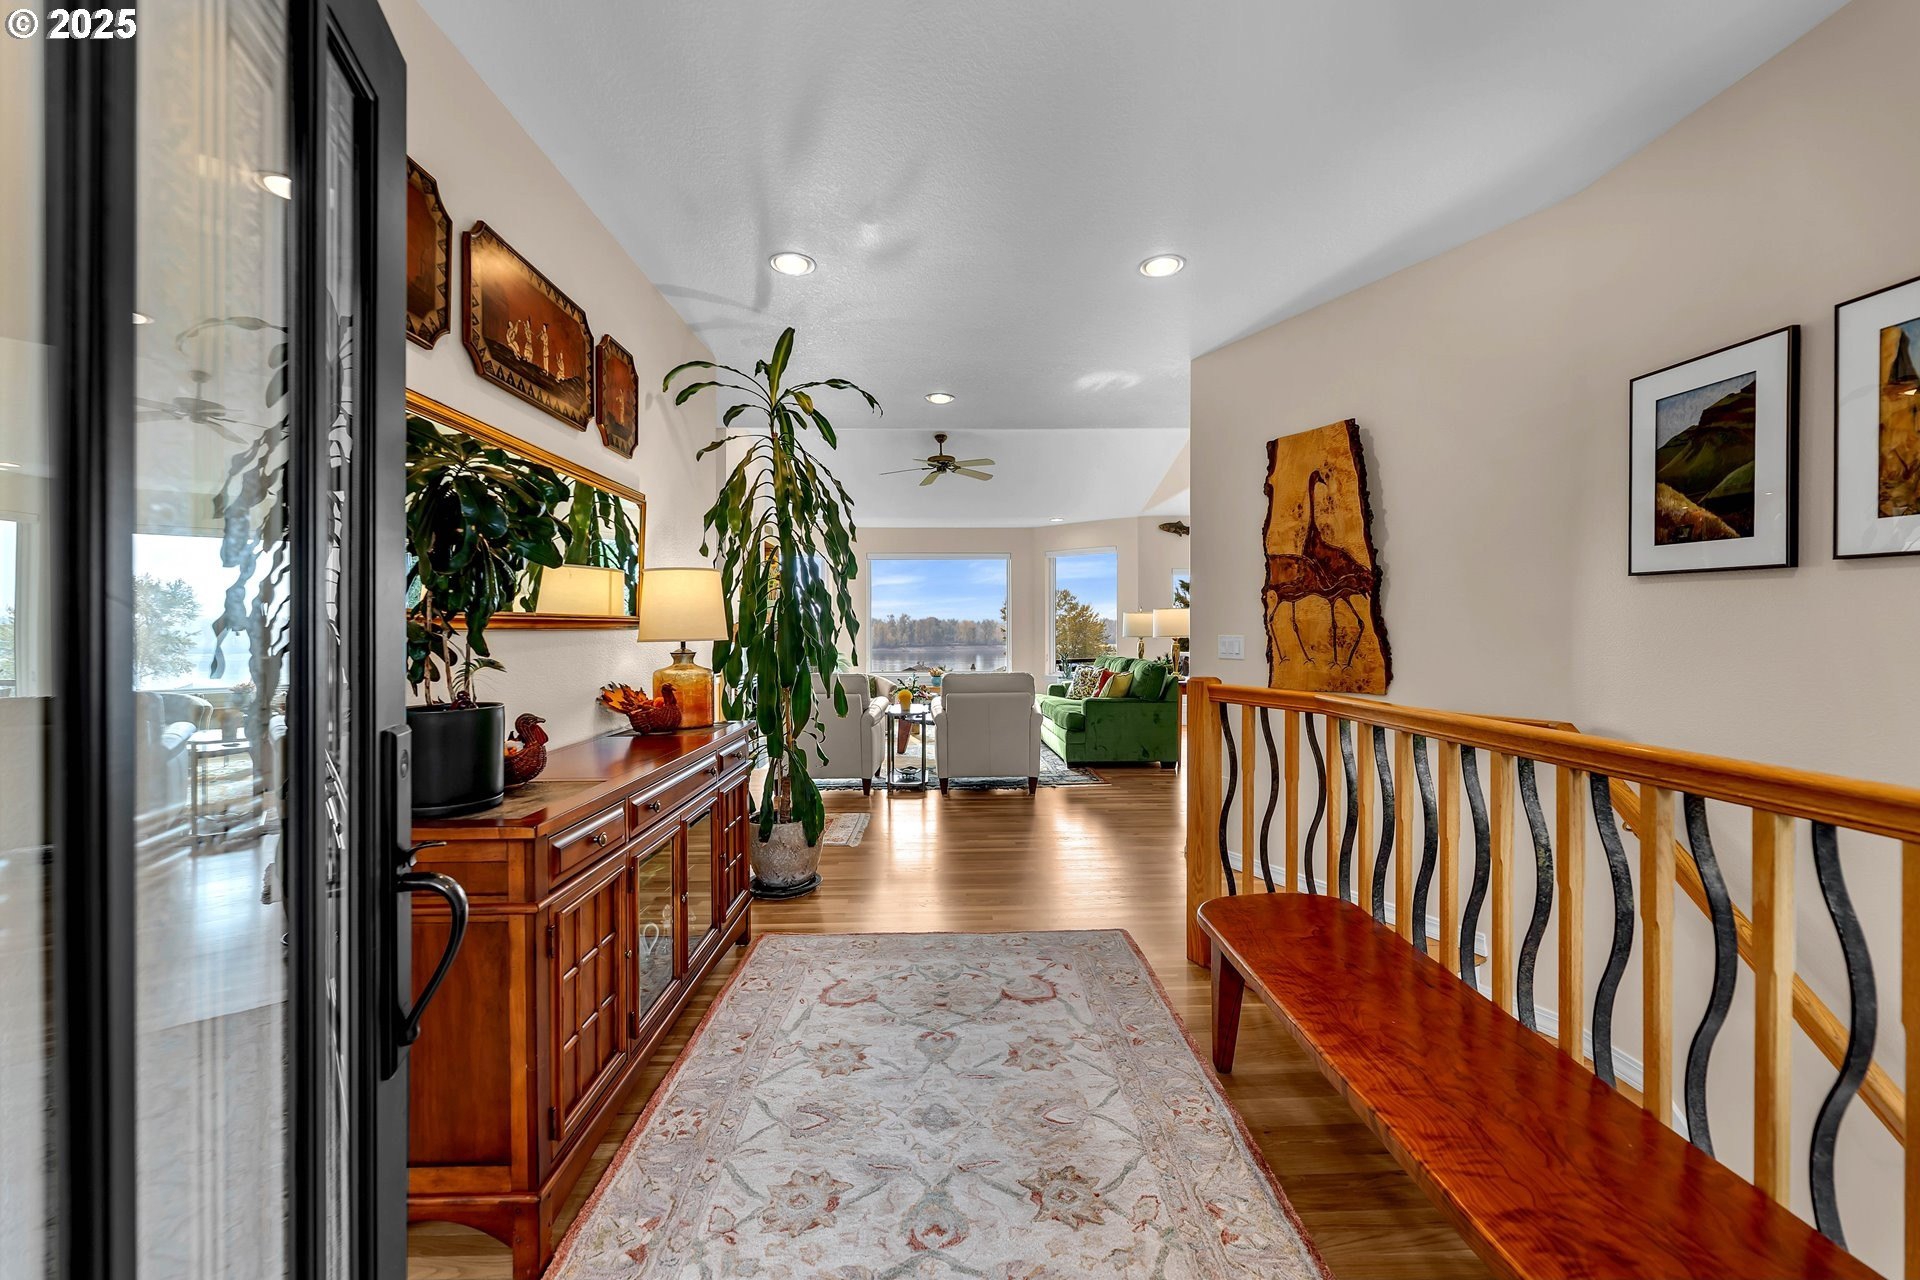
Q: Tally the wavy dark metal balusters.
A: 11